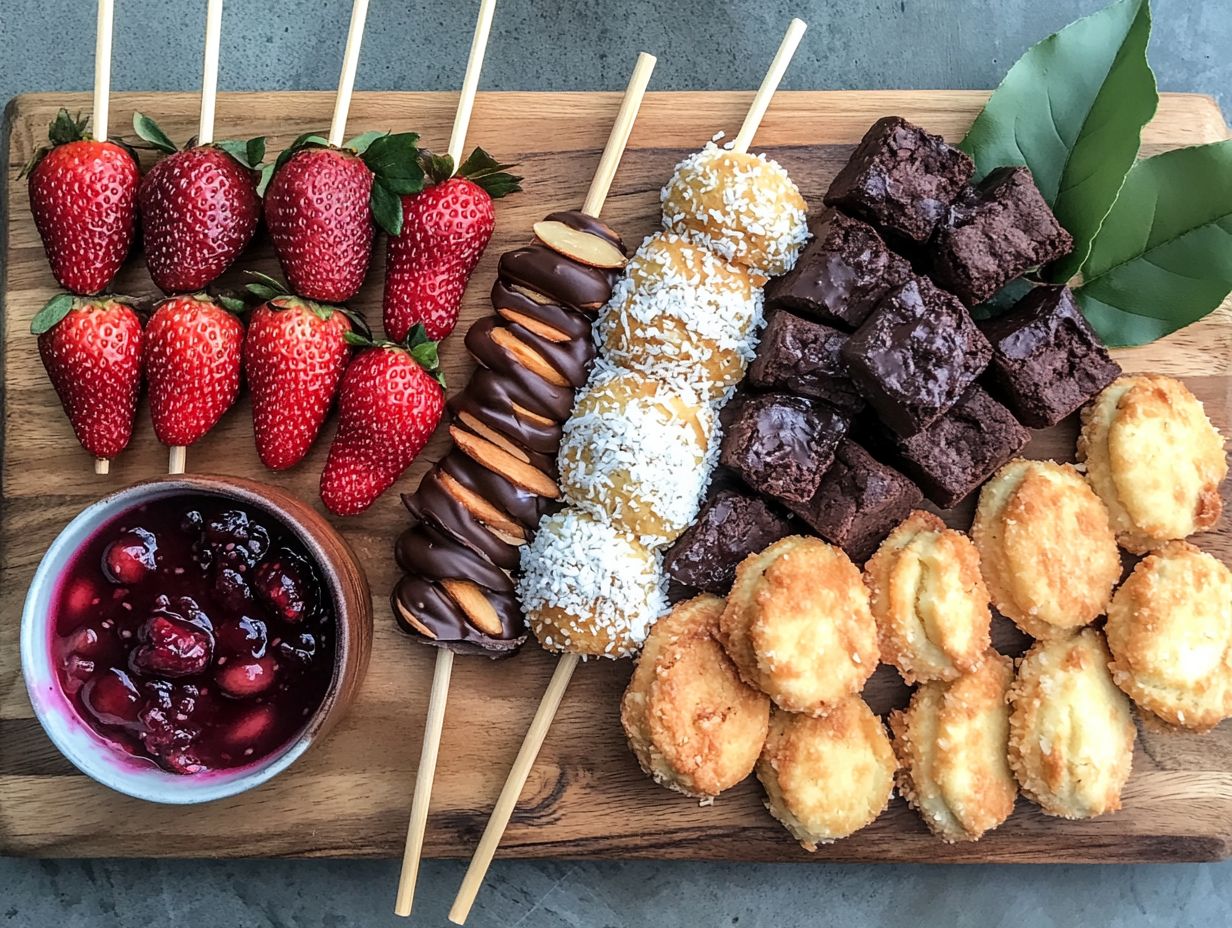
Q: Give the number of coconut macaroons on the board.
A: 9